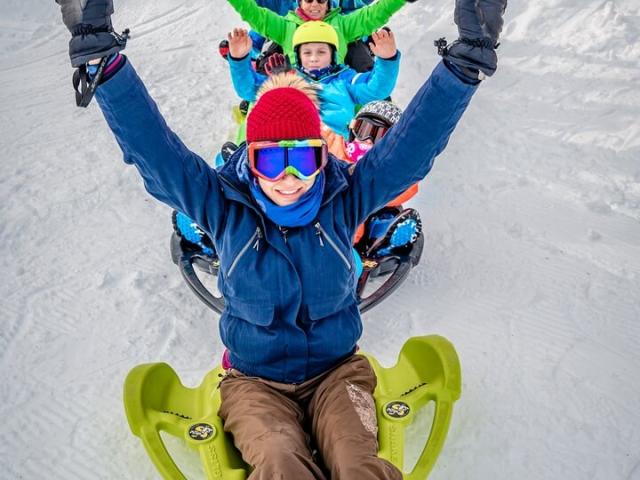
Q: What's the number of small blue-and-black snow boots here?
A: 2